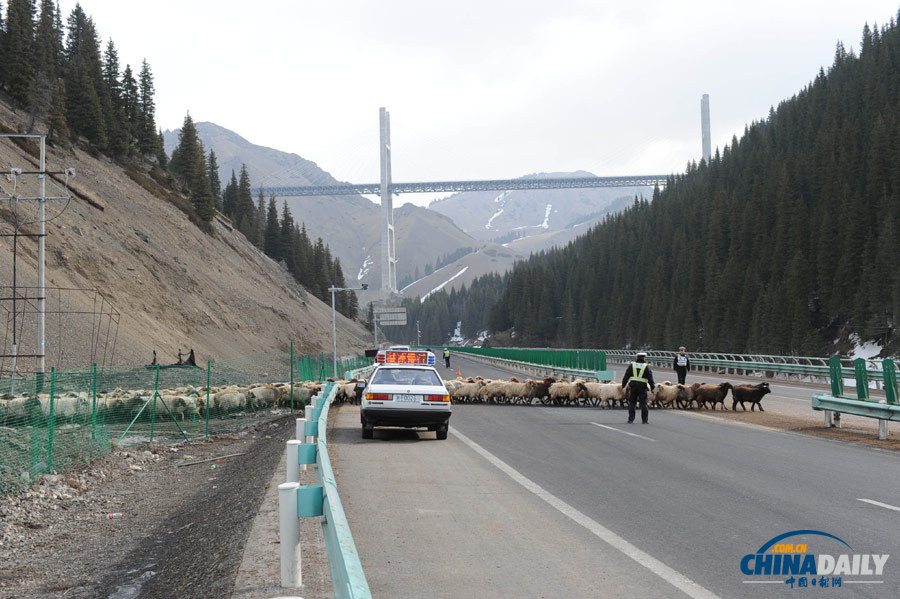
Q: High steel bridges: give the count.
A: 1